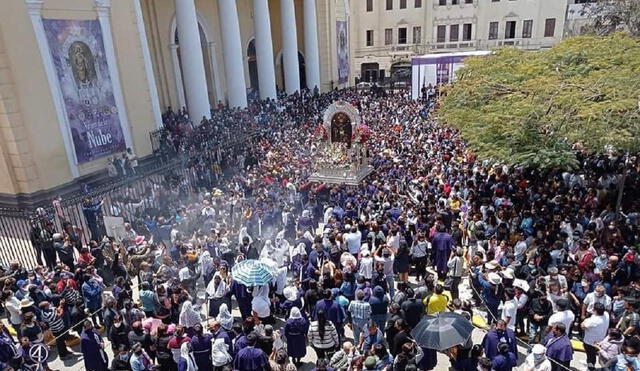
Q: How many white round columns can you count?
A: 5